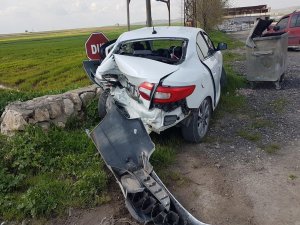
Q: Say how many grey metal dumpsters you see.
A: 1